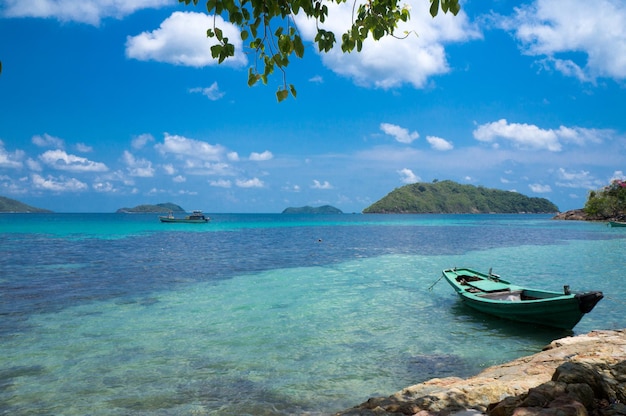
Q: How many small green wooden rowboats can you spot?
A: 1